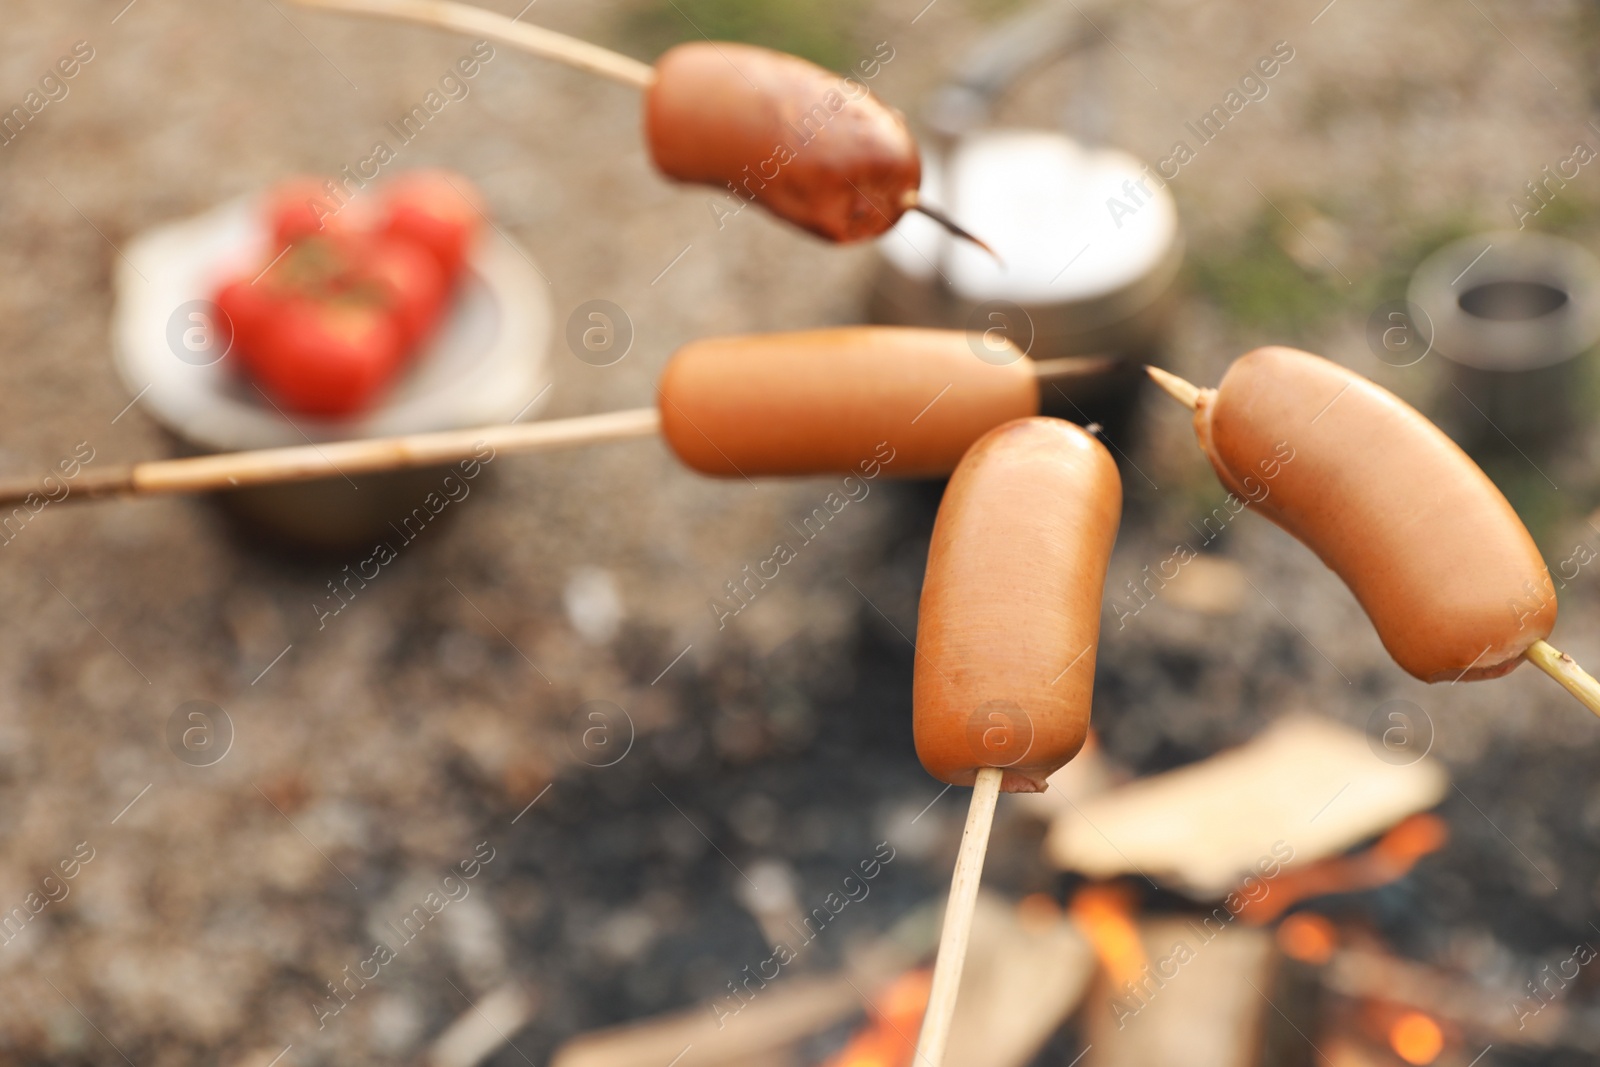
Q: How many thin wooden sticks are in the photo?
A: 4